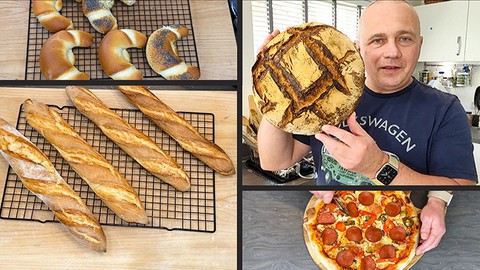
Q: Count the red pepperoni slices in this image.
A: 11